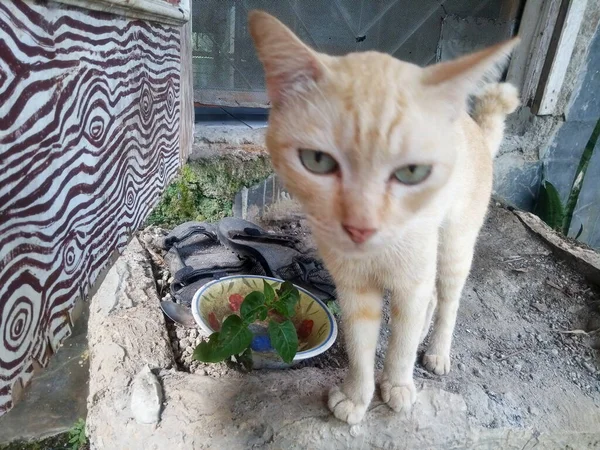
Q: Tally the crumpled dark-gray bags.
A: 0